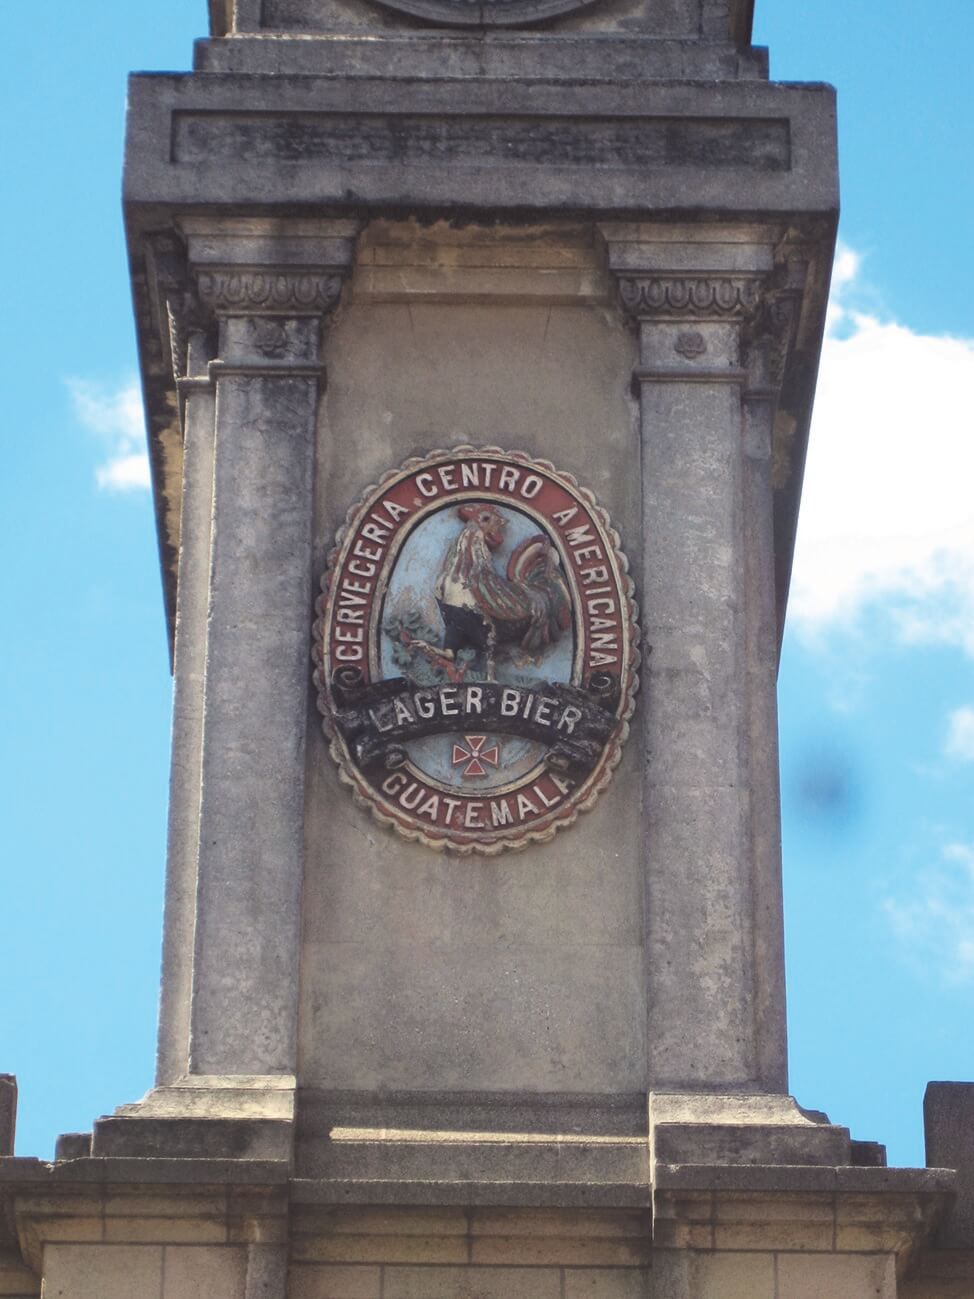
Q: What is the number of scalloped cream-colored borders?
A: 1